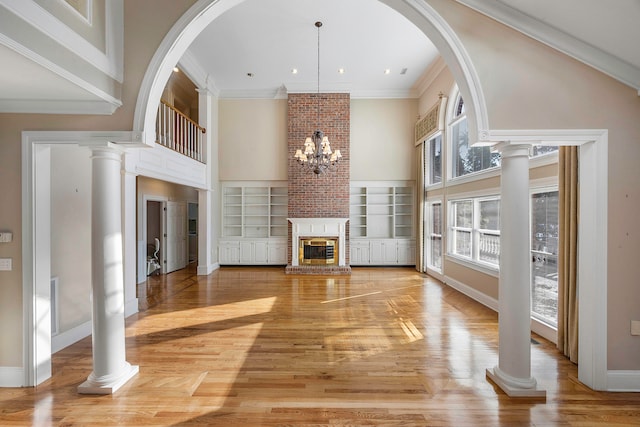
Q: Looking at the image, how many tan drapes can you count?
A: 2